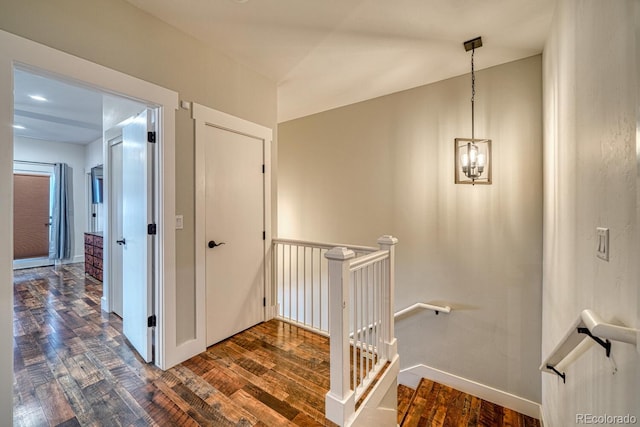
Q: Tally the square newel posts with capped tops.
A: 2